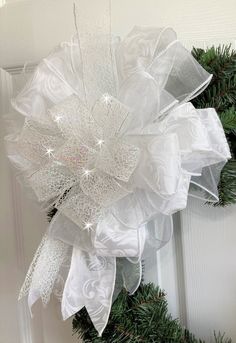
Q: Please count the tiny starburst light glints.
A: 6